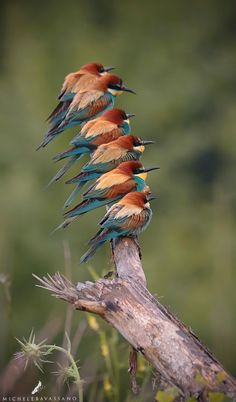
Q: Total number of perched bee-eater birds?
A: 6